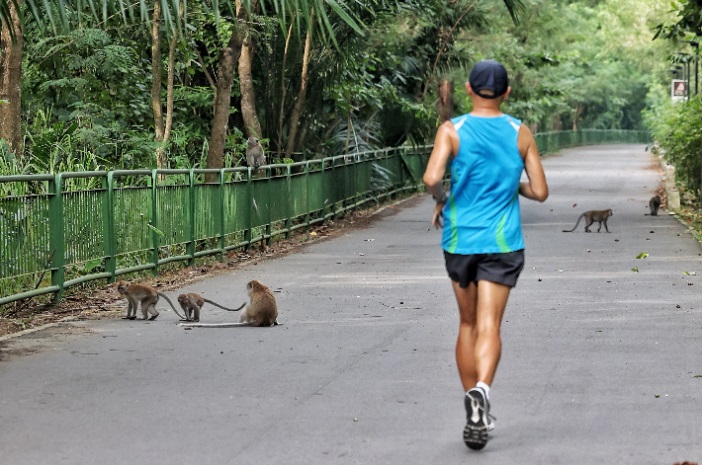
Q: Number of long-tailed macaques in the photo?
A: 6